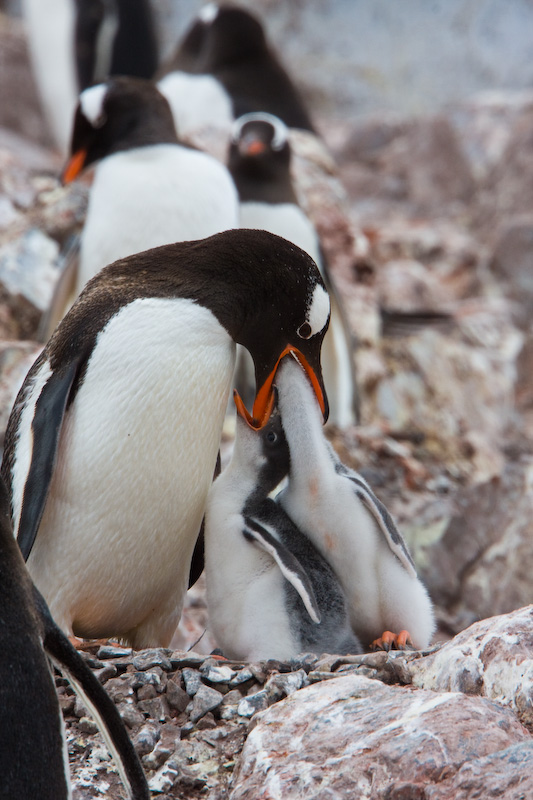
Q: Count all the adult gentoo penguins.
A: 6